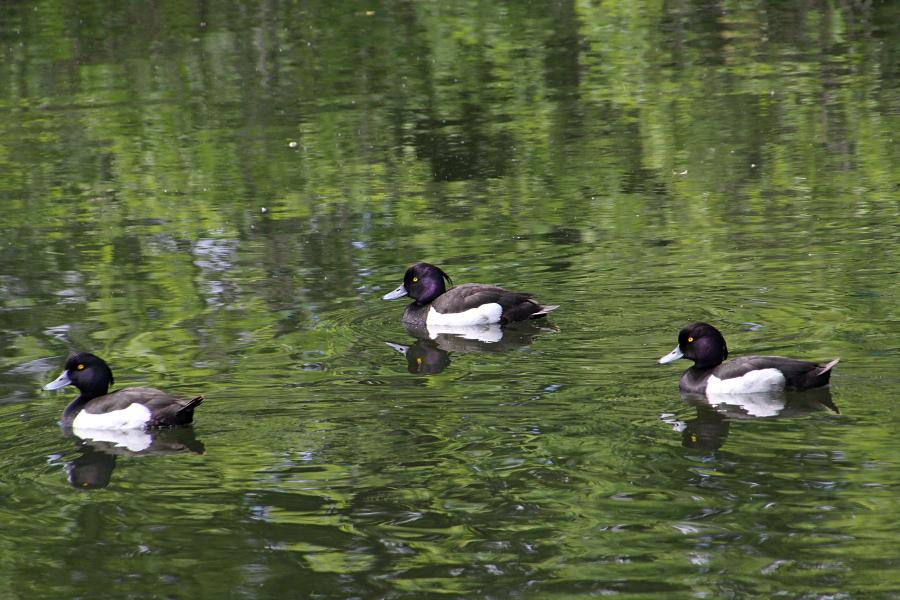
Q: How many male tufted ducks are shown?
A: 3